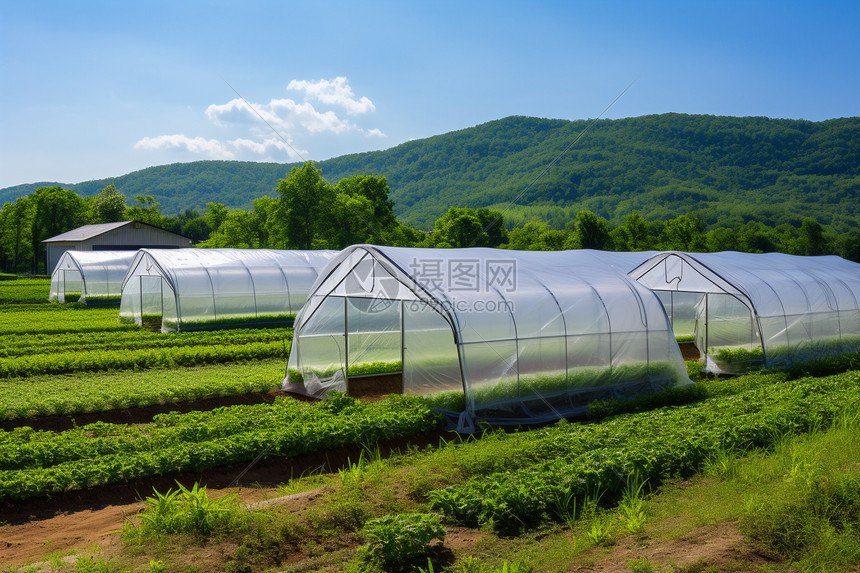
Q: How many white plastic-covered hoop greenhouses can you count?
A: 4